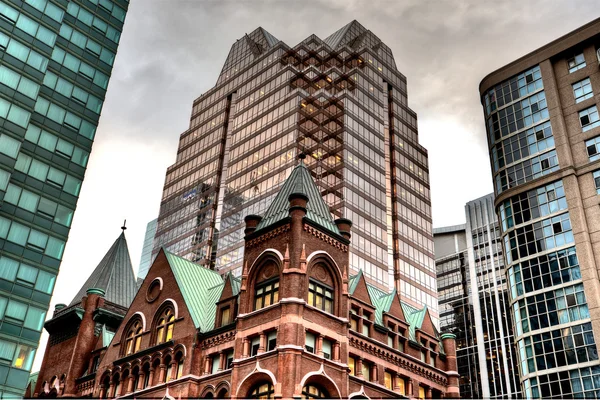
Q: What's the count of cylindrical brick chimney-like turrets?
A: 6